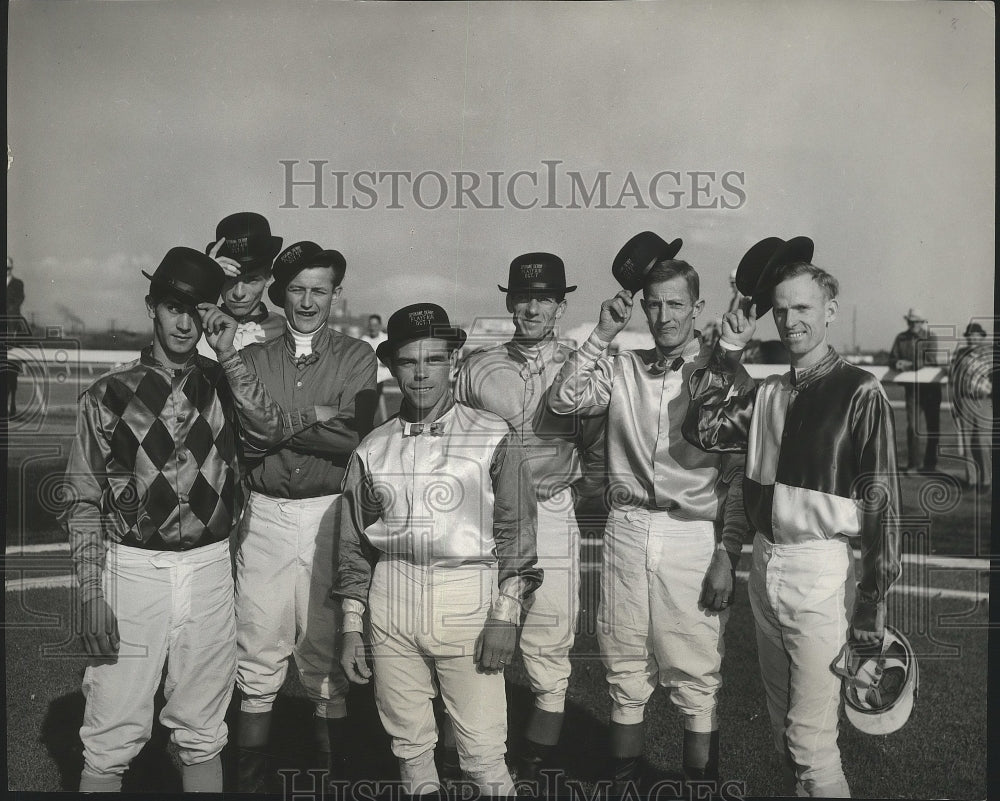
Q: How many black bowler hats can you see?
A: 7